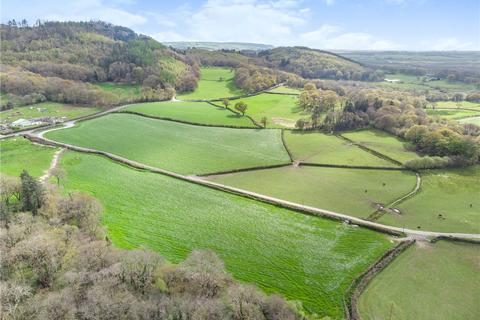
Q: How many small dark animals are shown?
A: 6